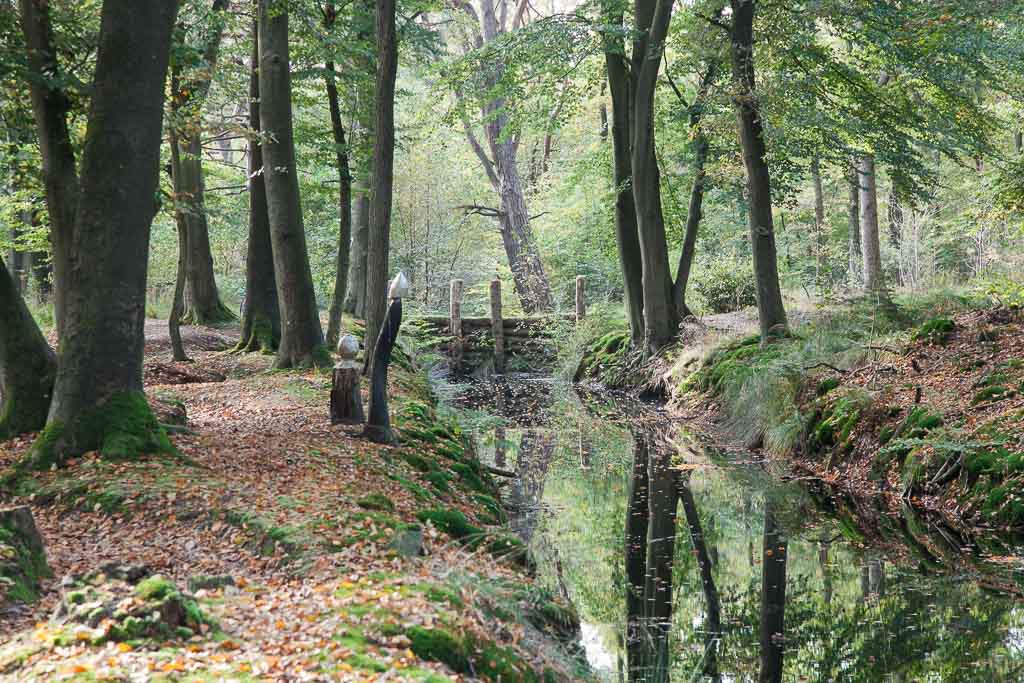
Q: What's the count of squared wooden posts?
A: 3